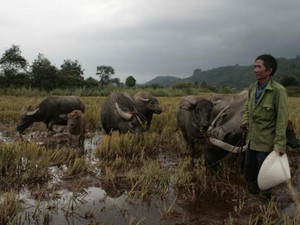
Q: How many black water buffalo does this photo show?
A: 5